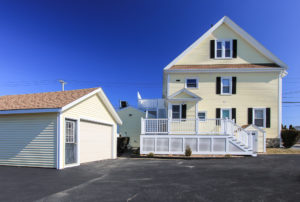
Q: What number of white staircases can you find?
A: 1